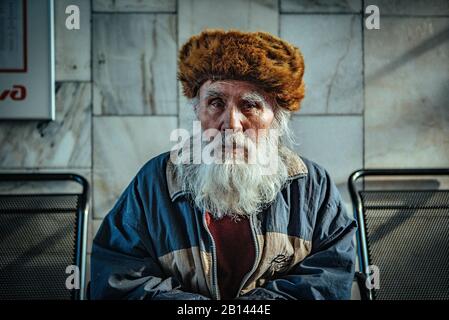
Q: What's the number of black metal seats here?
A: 2